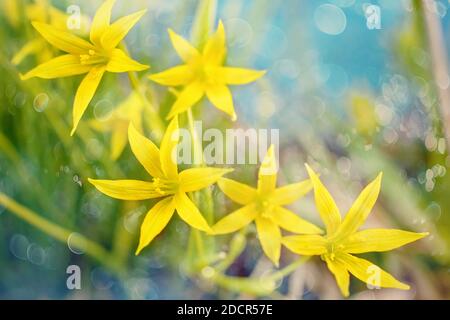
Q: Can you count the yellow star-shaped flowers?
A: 5